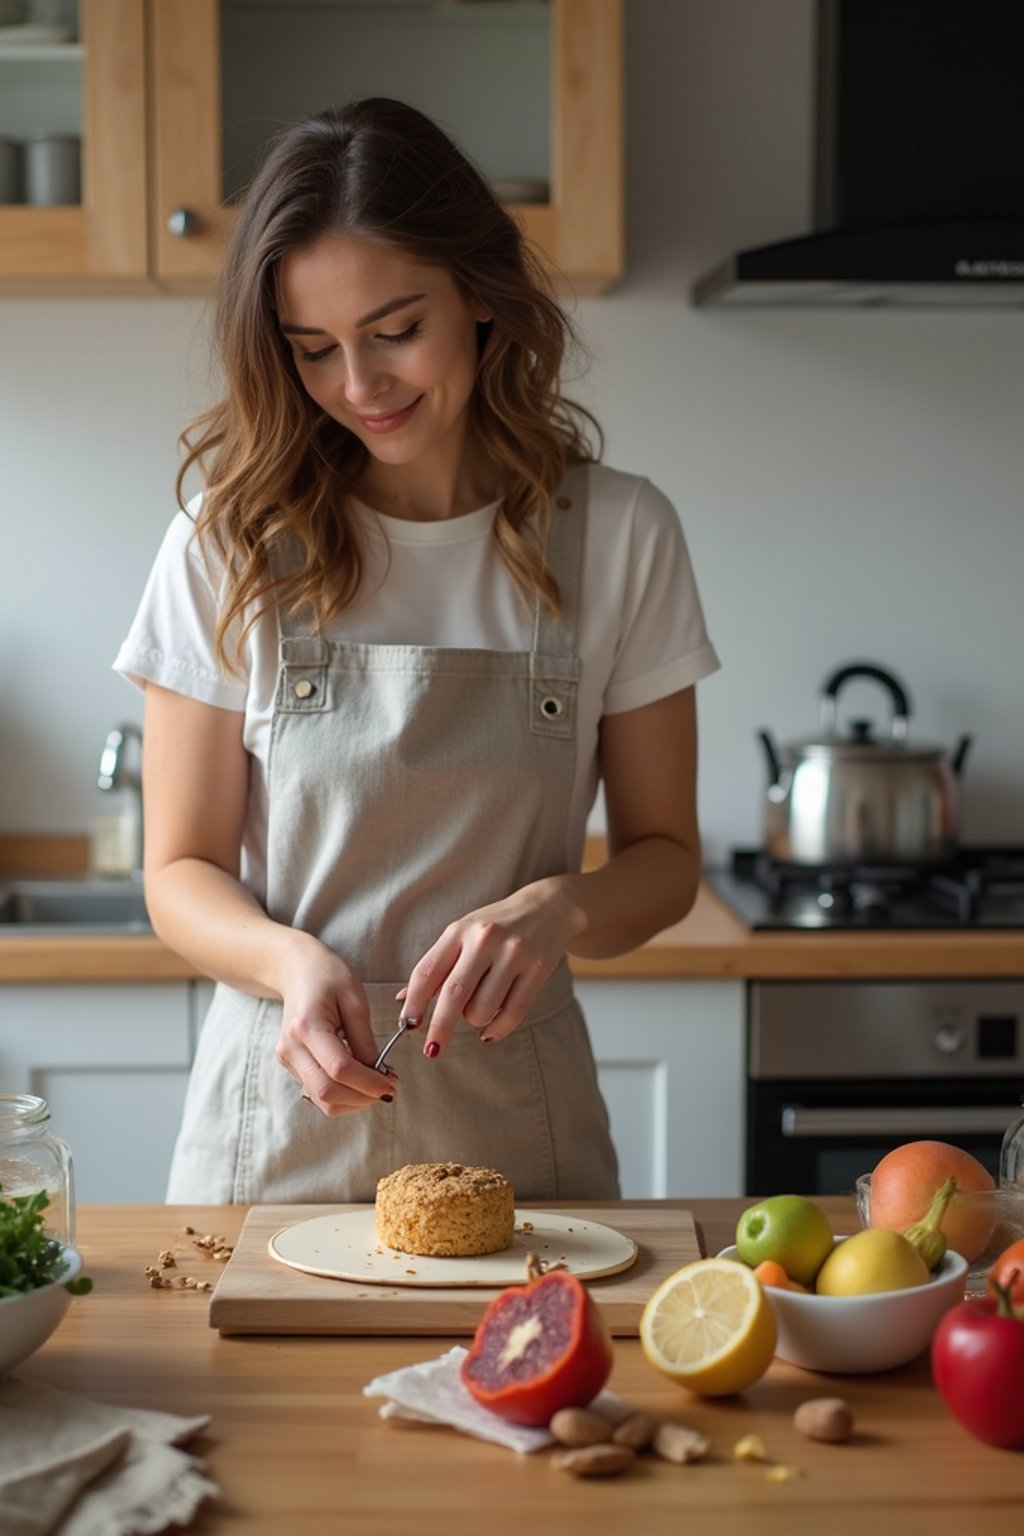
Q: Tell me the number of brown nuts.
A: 5